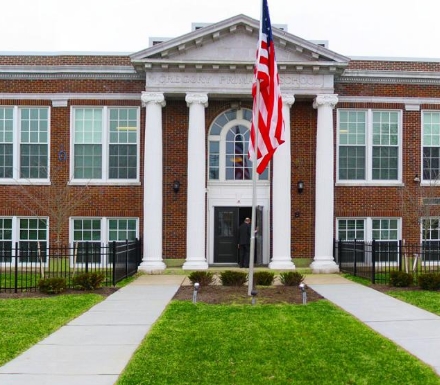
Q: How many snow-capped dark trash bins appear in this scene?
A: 0